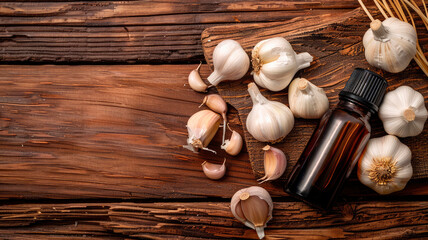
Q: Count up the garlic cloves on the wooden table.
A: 6